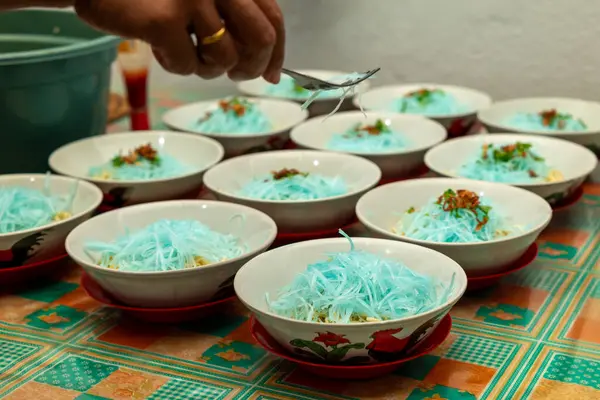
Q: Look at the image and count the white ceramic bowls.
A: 12